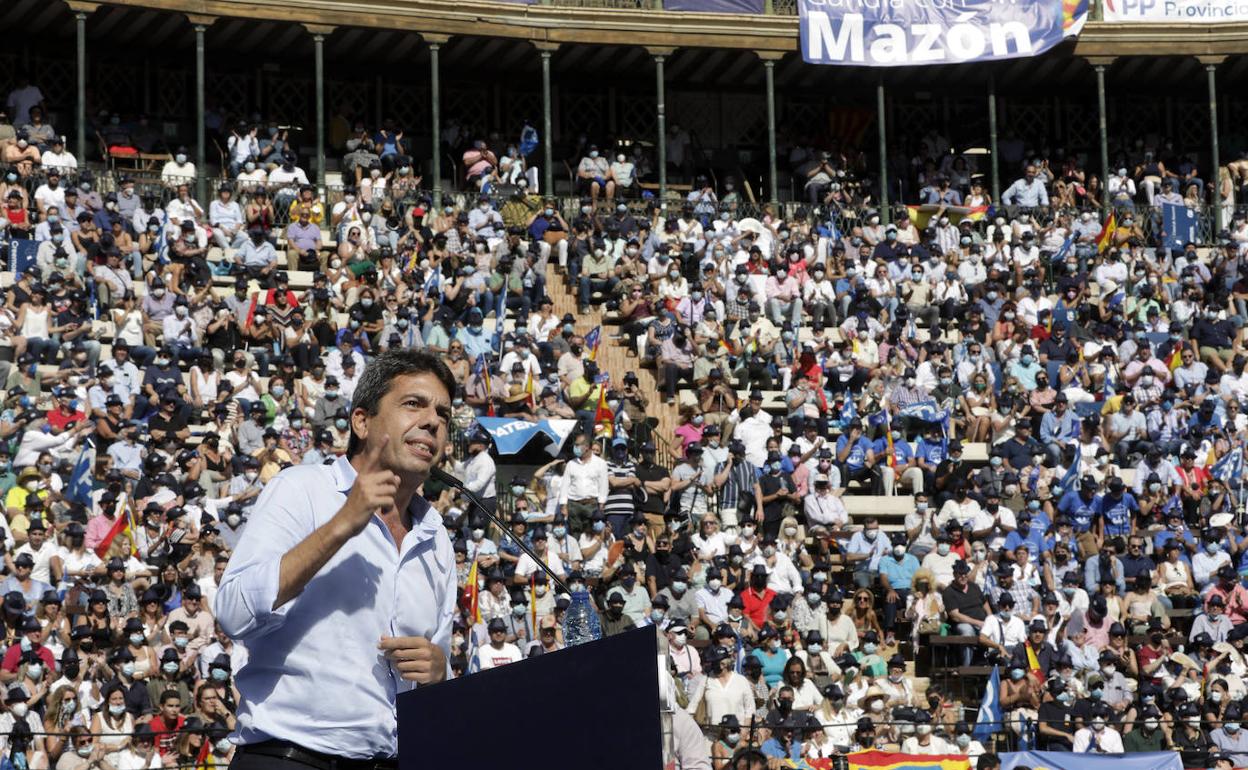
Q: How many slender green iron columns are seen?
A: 11